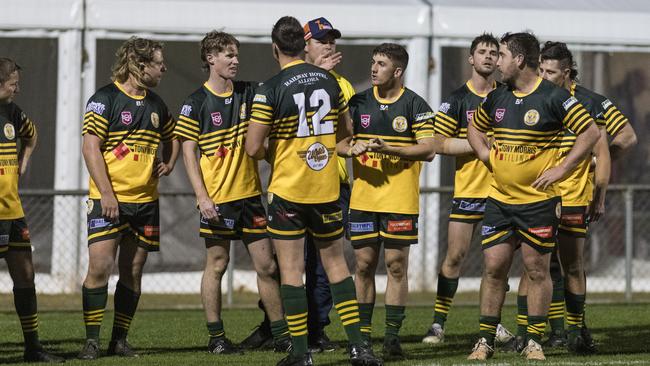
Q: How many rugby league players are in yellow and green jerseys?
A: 8